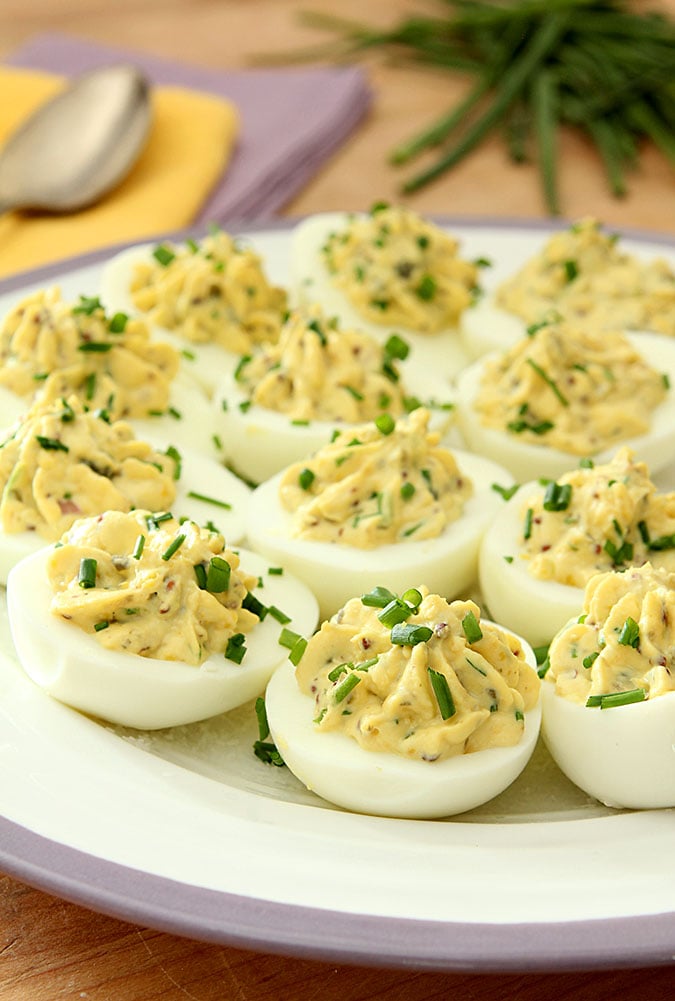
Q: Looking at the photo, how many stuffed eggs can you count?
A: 12